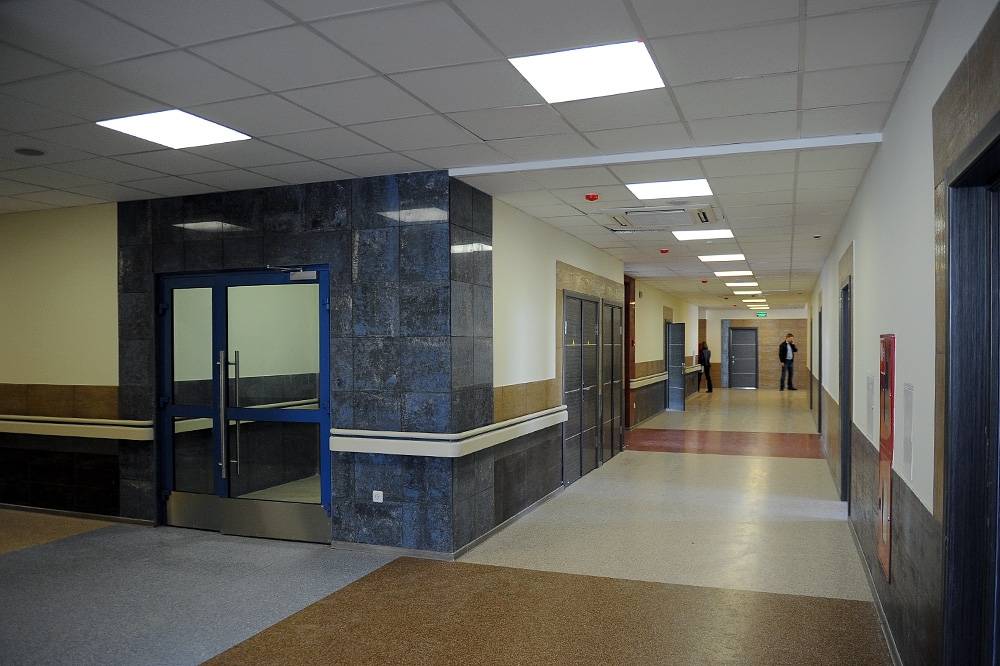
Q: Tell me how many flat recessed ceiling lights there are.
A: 11